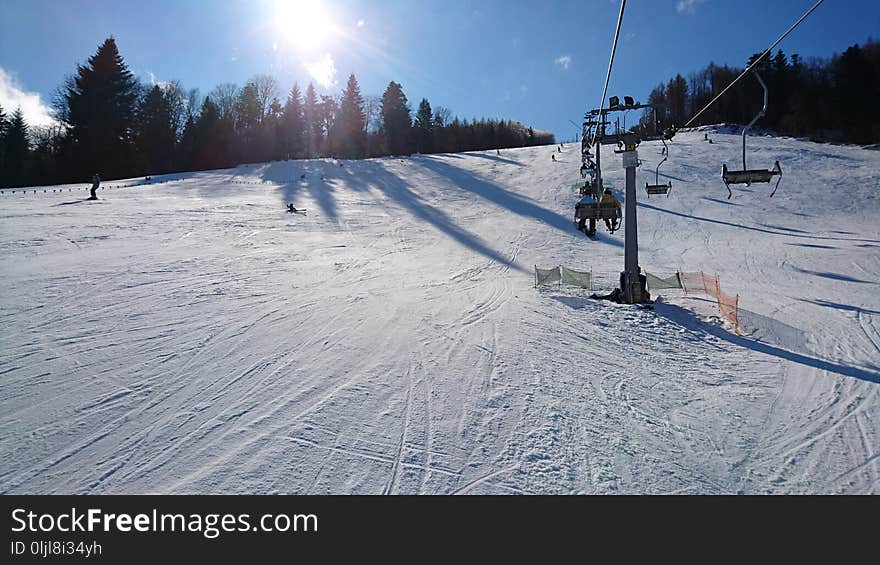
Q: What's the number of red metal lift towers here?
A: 0